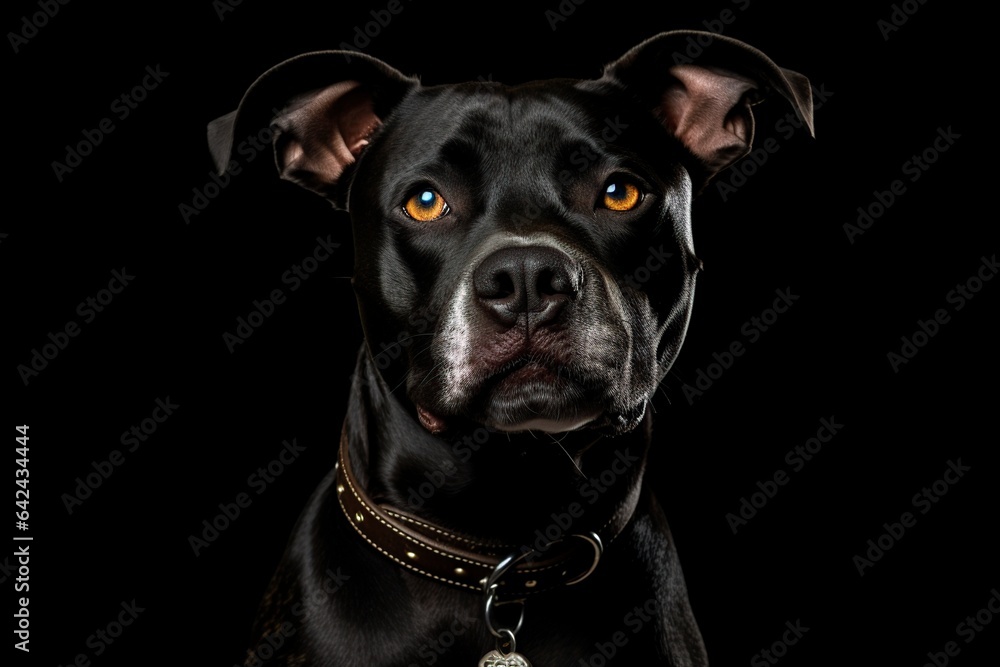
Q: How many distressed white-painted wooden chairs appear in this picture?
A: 0